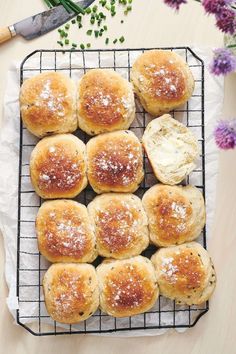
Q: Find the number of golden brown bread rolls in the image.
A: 11